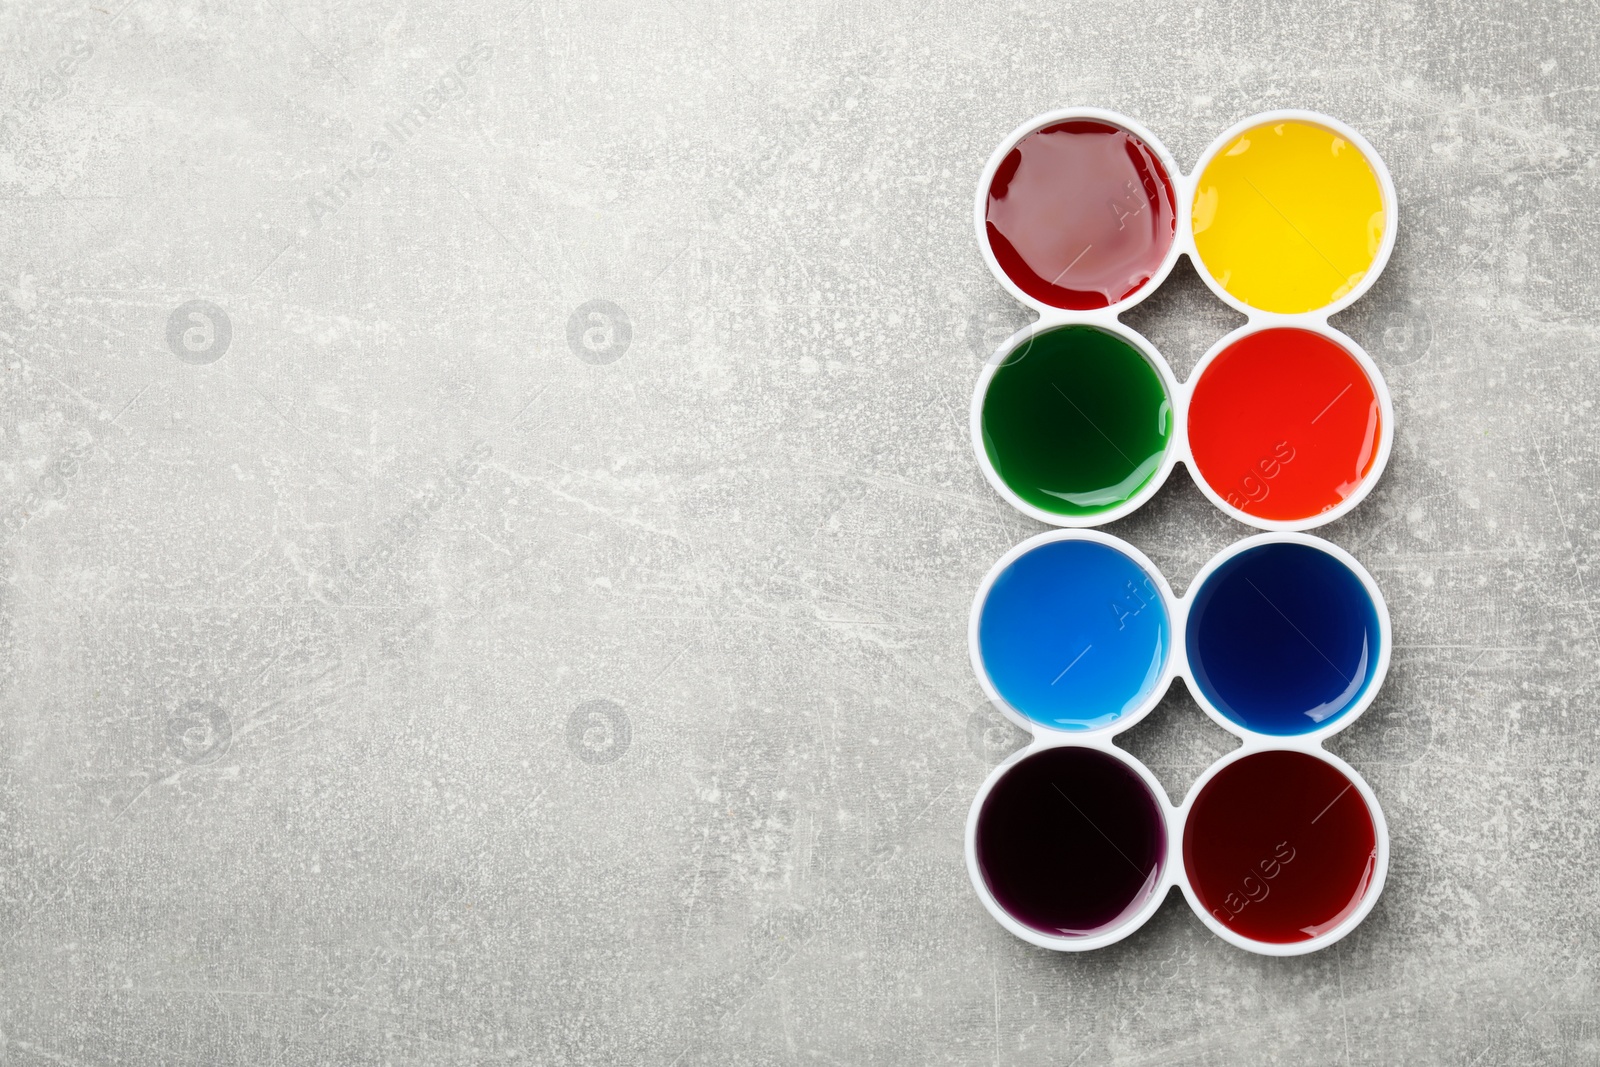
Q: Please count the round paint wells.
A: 8